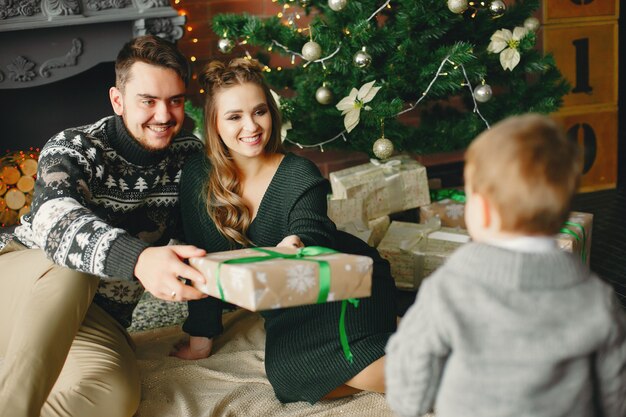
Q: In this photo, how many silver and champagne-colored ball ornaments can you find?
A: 10